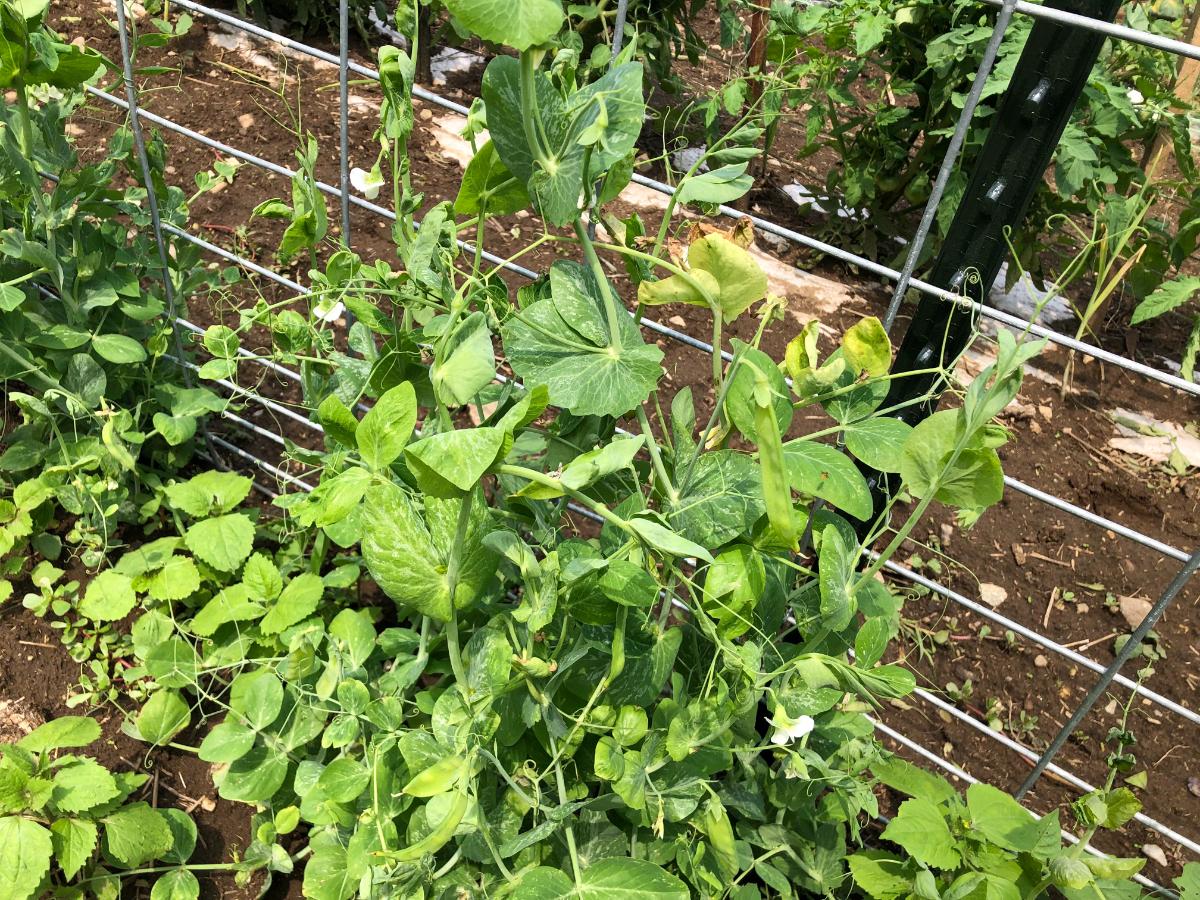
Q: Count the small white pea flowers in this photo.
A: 3